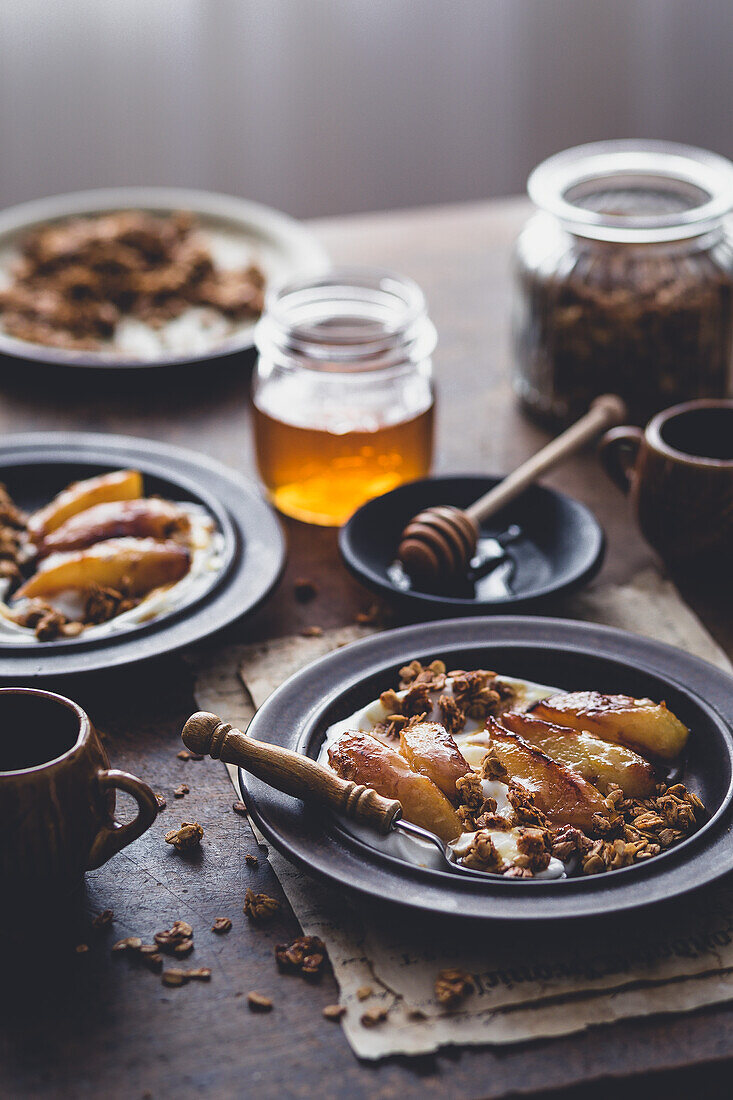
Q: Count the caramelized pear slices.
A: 8